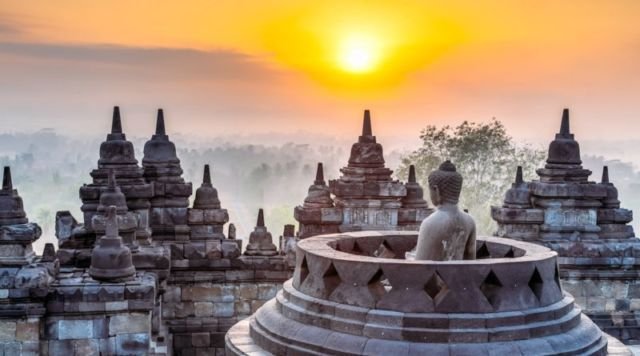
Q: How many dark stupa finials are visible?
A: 13